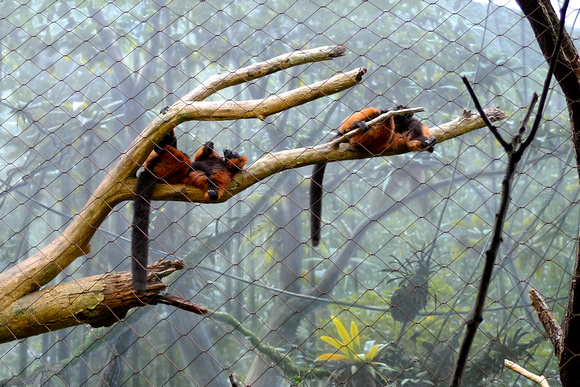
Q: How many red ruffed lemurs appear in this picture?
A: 2